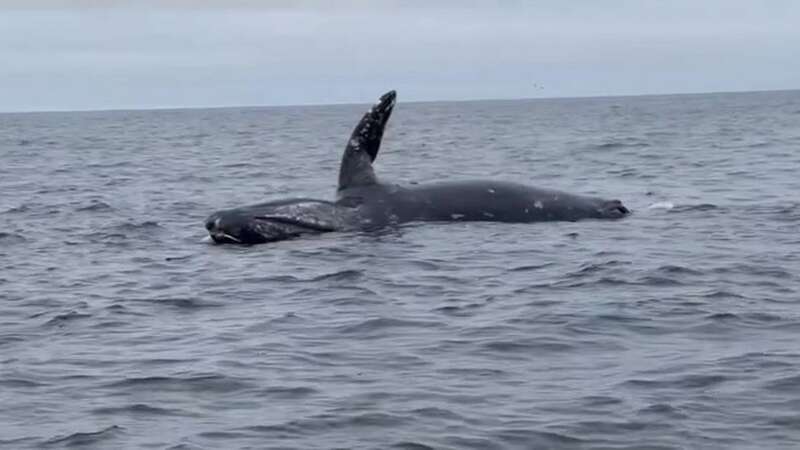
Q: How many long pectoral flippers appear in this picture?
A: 1